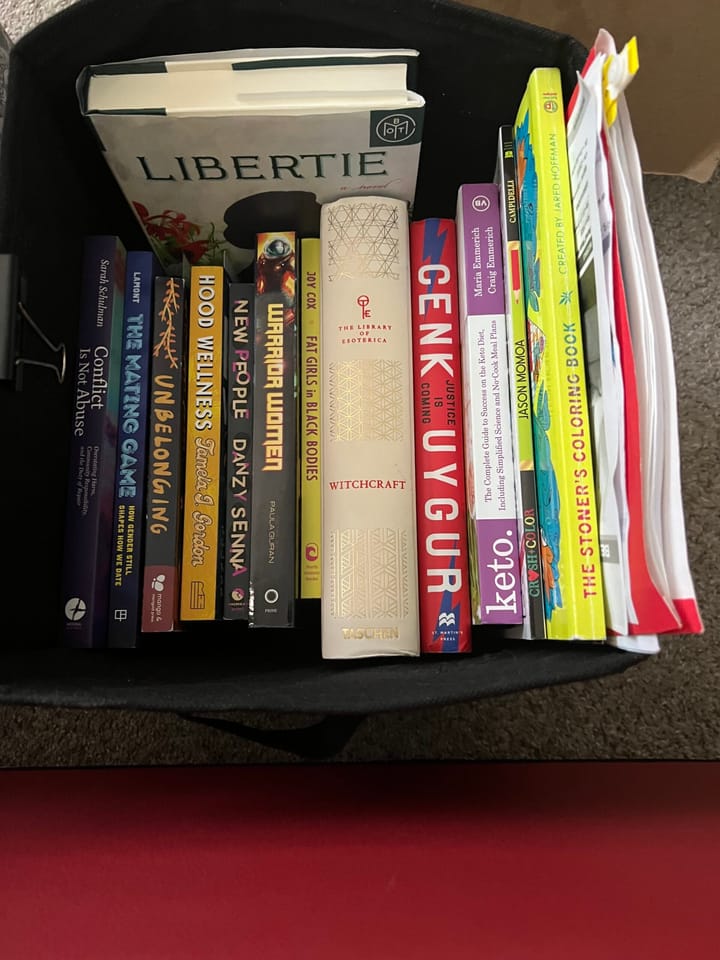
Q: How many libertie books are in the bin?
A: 1